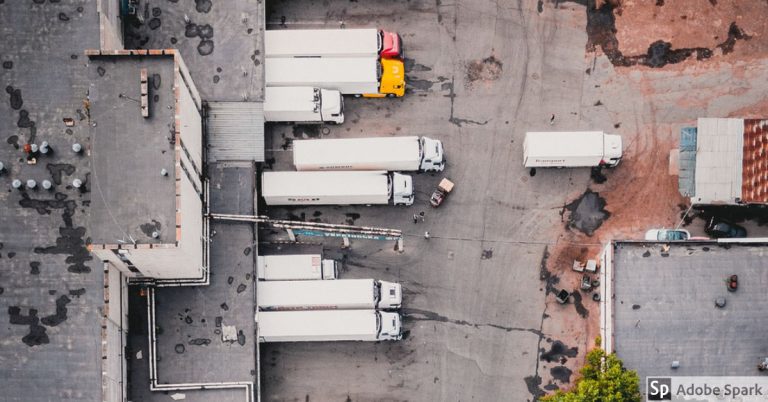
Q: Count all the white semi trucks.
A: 7